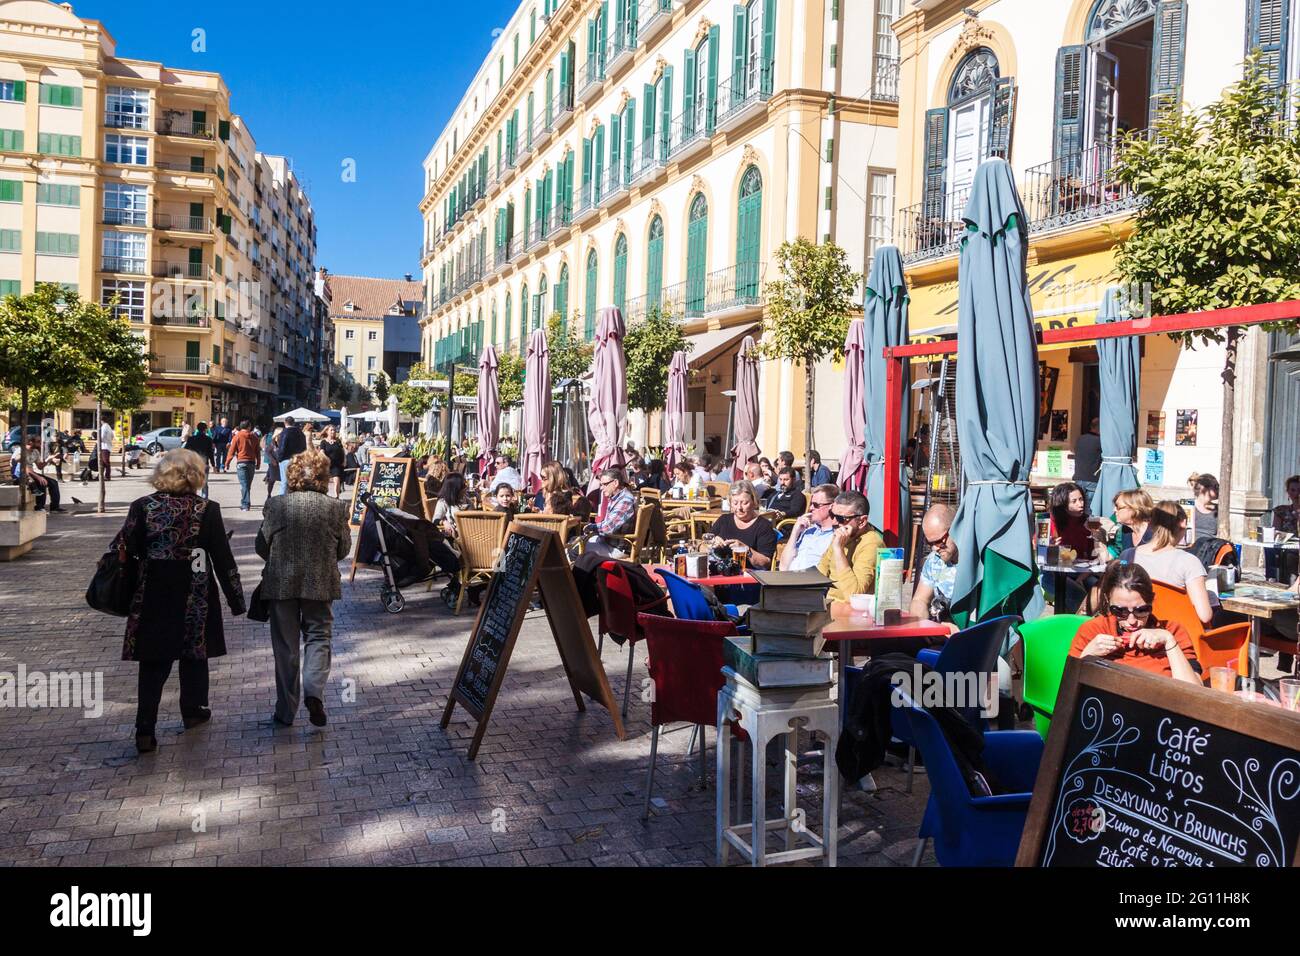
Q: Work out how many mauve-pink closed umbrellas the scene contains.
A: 6